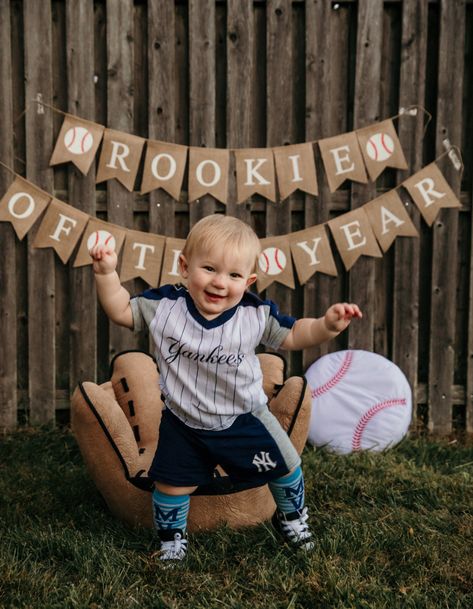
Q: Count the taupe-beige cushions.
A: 1